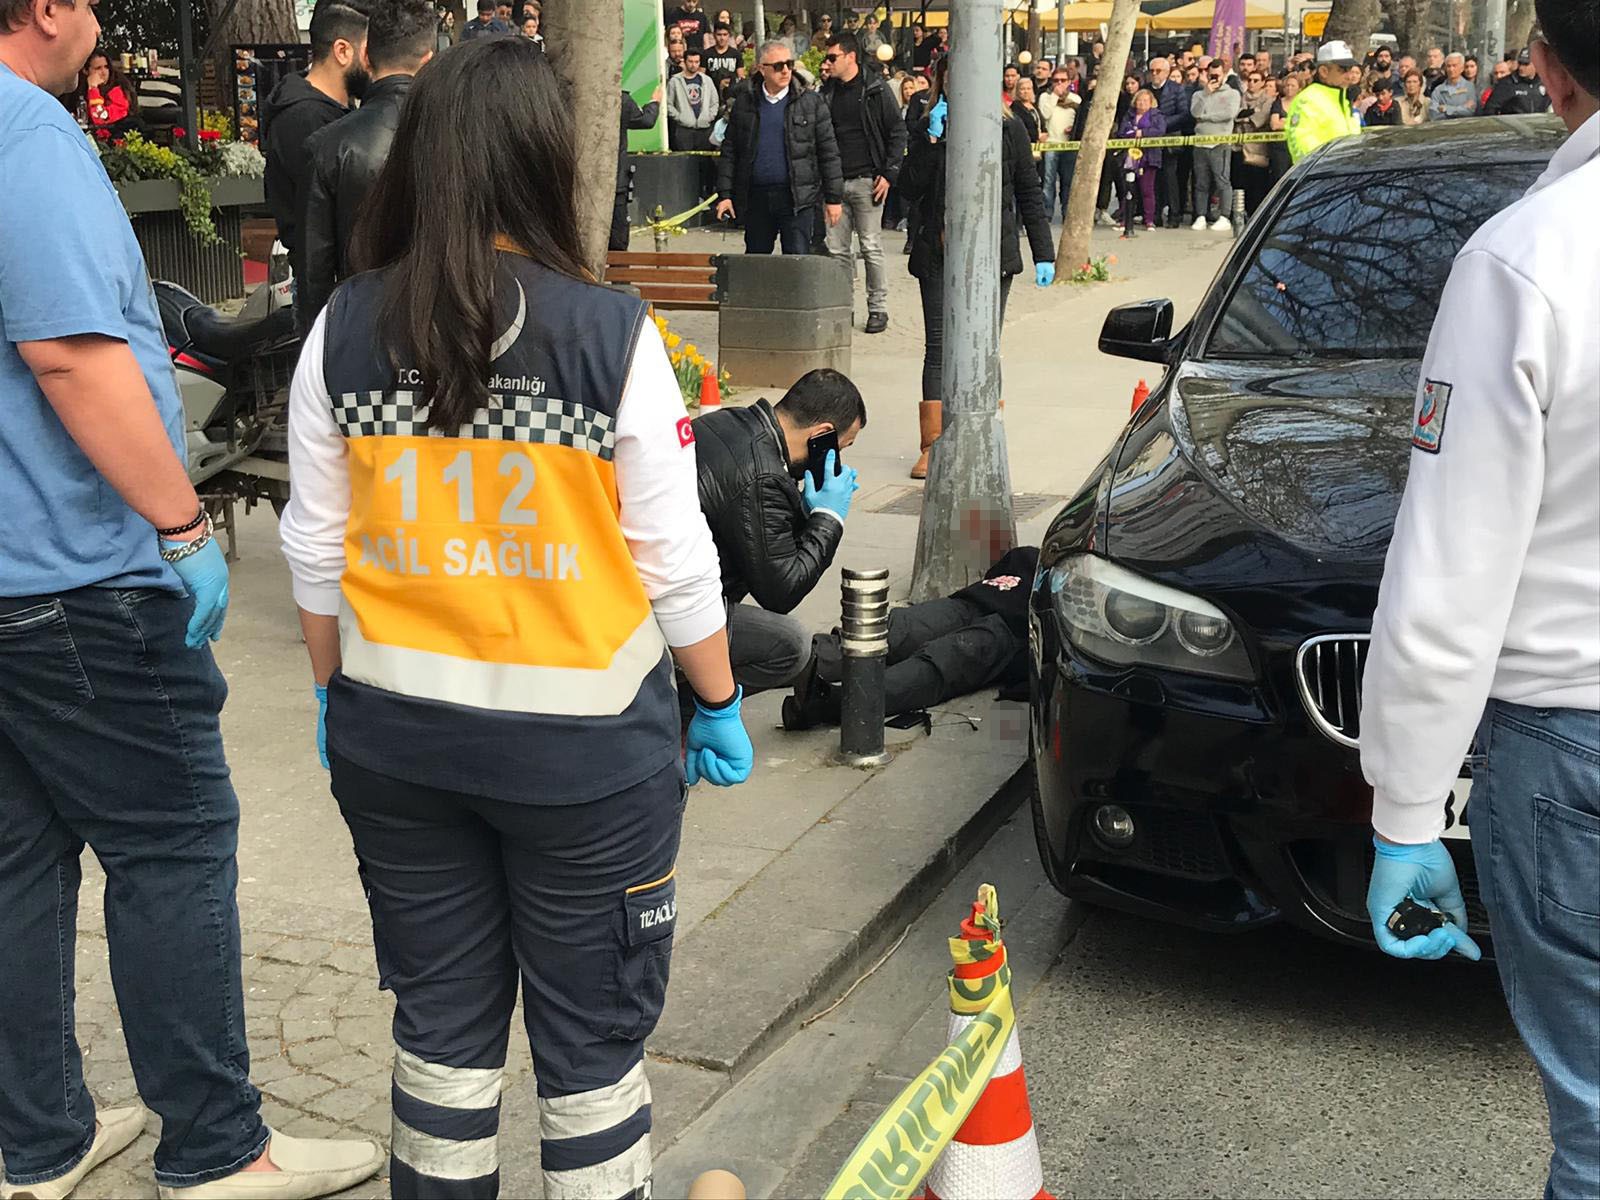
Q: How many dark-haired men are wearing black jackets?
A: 4